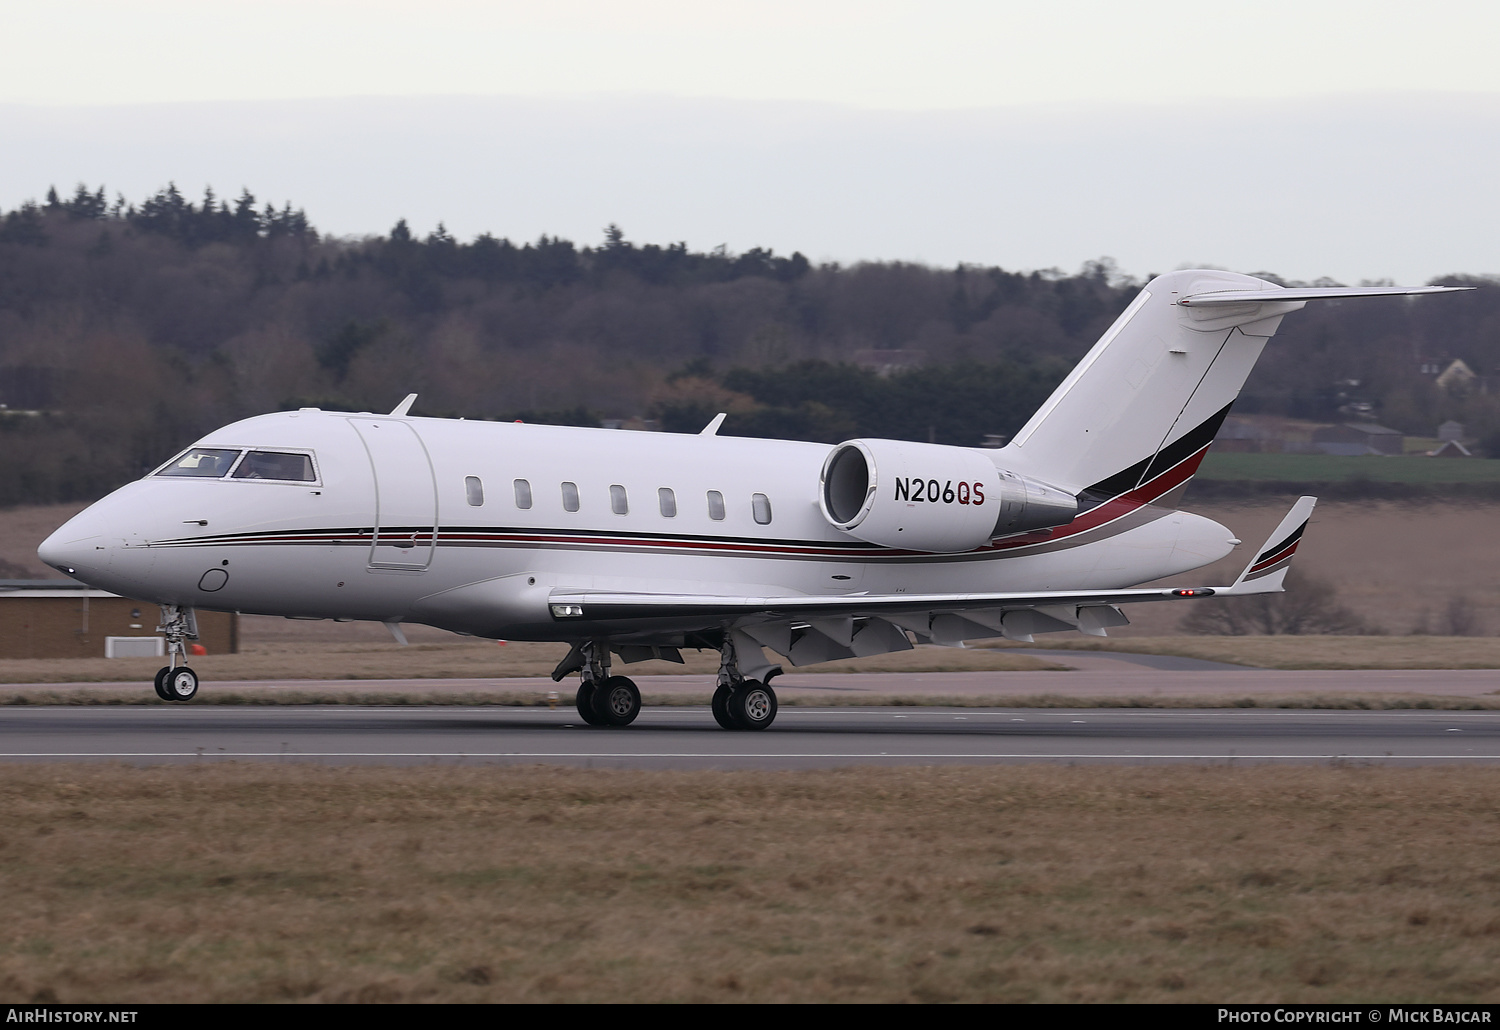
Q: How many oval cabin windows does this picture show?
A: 7